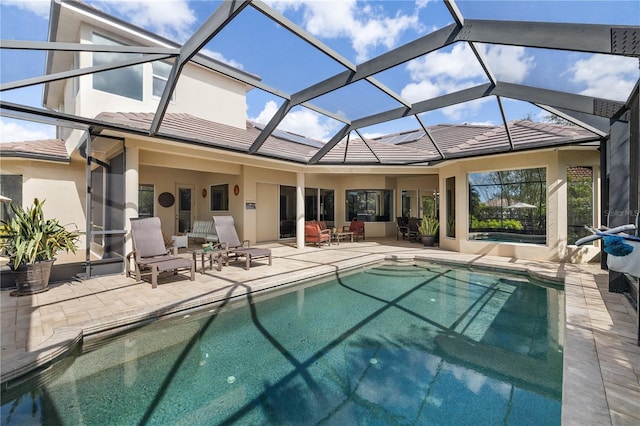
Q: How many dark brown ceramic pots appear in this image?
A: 2